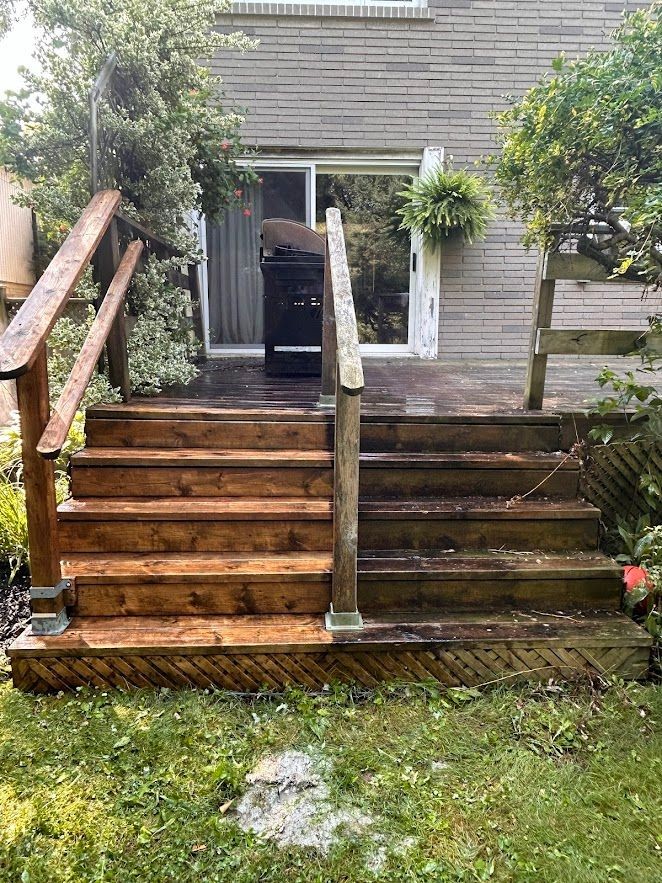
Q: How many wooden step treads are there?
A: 5